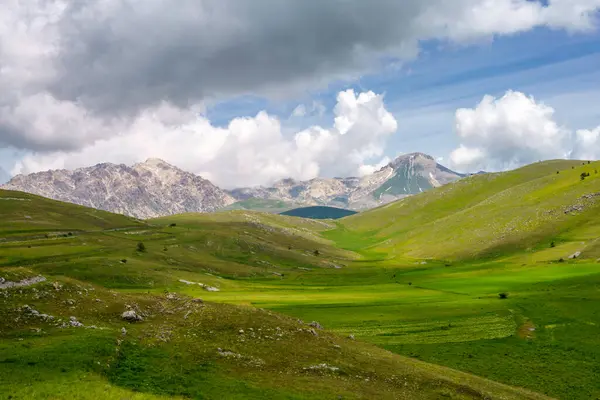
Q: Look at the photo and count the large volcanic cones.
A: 0